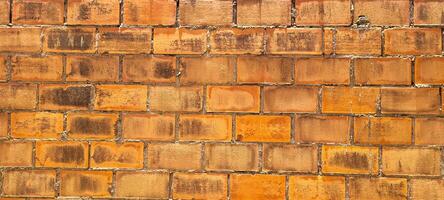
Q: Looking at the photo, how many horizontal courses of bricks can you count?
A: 7